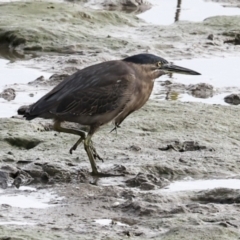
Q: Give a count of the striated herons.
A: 1